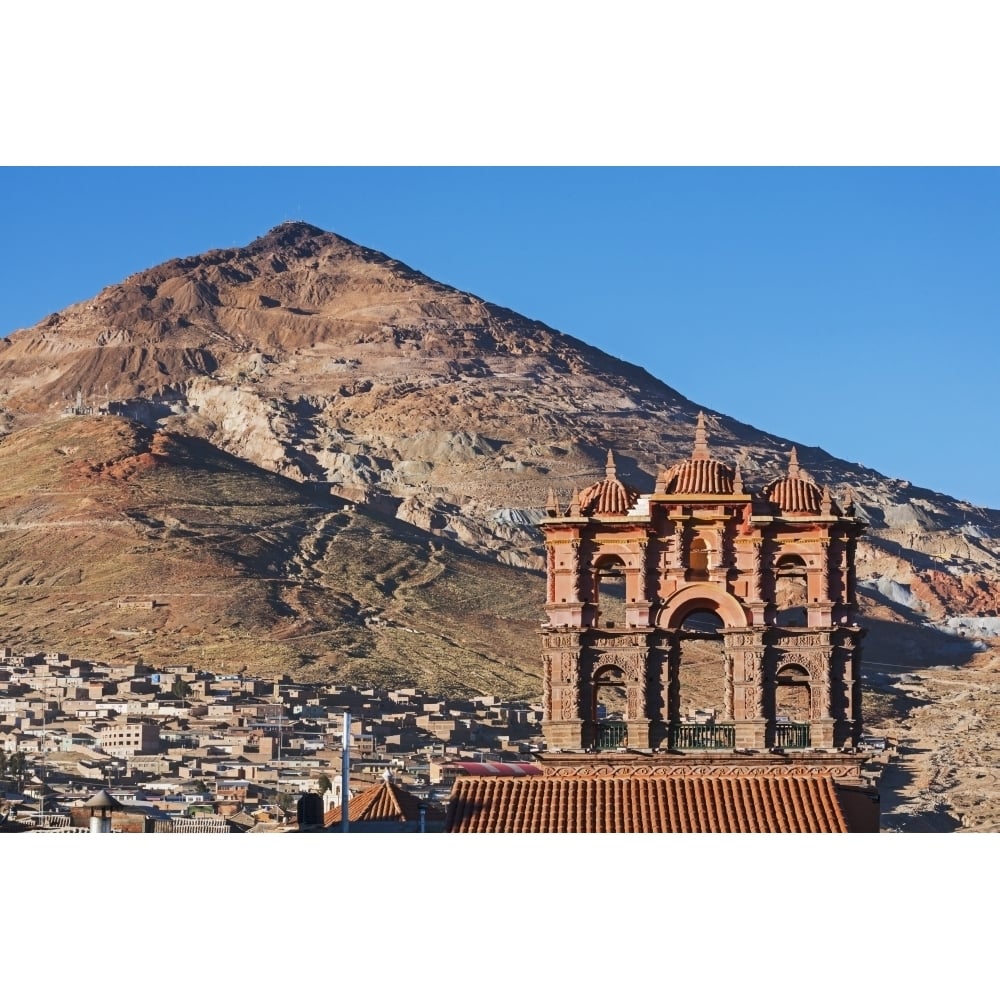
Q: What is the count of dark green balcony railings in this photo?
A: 3